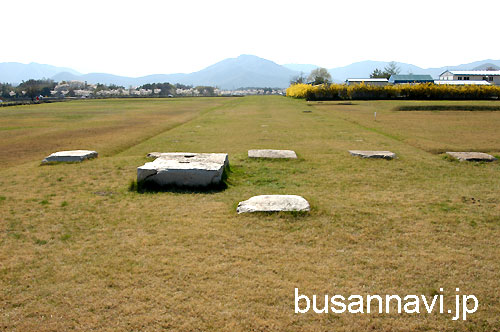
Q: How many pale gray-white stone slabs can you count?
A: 6